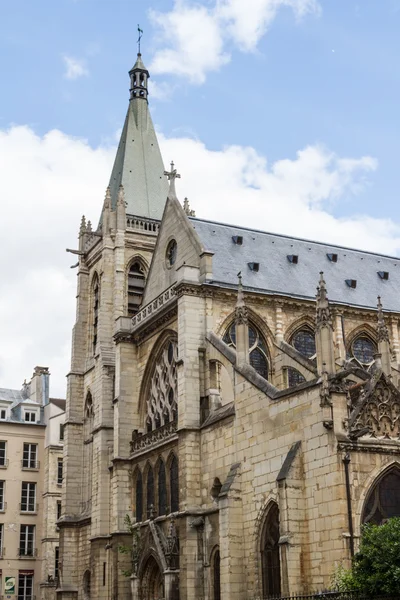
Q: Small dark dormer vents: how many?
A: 6